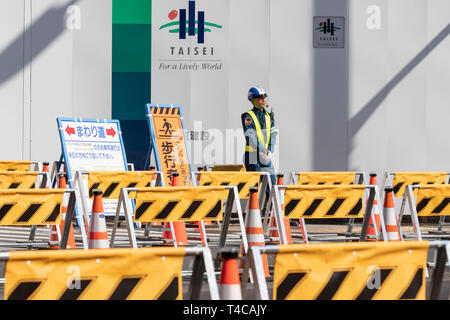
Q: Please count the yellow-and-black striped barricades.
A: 12